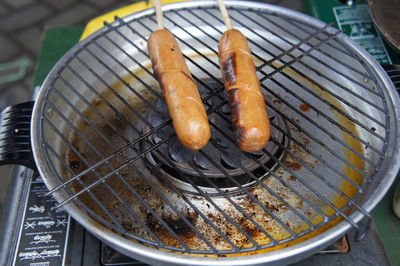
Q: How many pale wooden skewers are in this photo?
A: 2